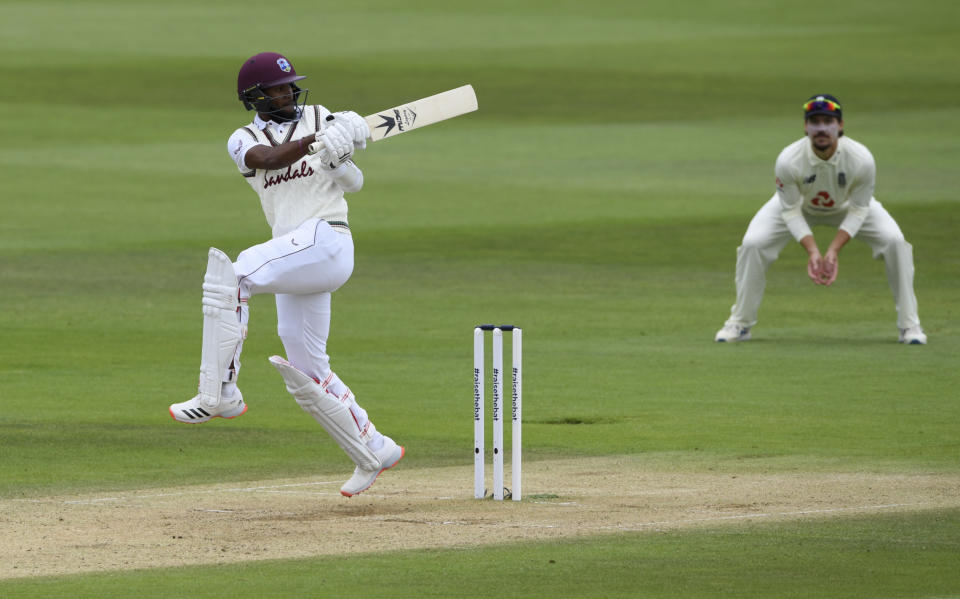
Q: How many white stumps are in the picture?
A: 3